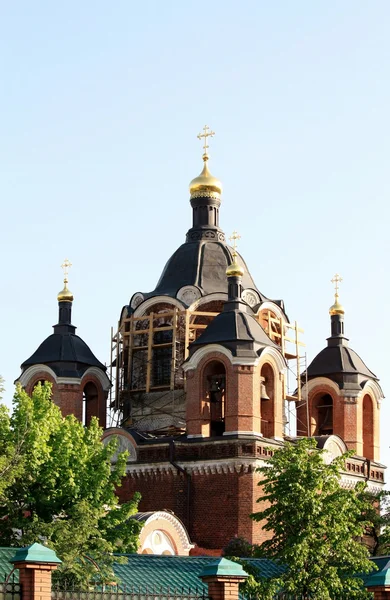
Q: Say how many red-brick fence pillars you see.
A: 3